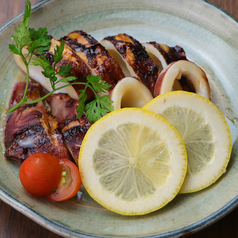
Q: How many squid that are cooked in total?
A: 1